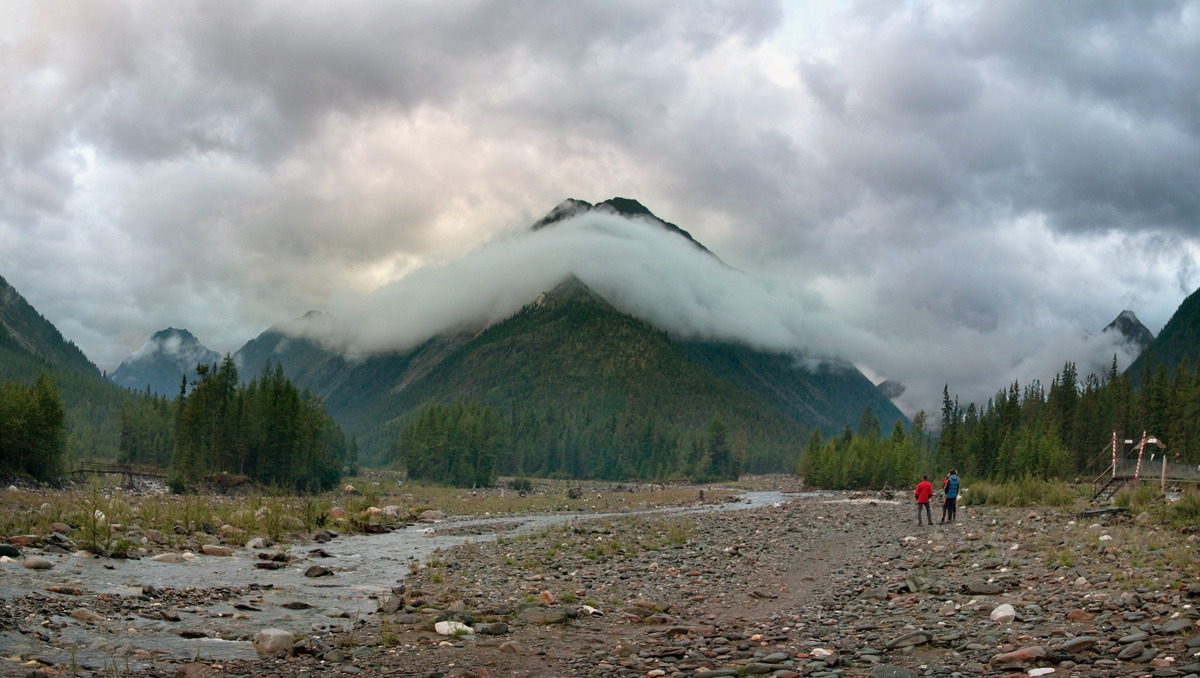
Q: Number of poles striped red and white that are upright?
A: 2